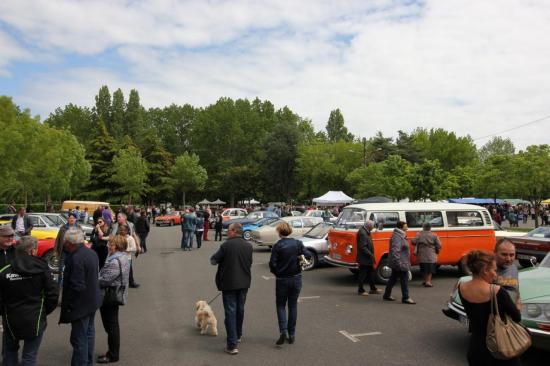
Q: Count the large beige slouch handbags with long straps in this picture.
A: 1